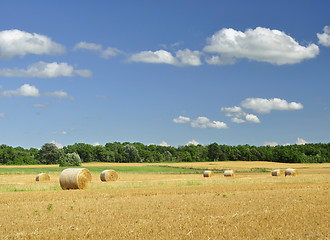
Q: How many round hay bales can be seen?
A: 7